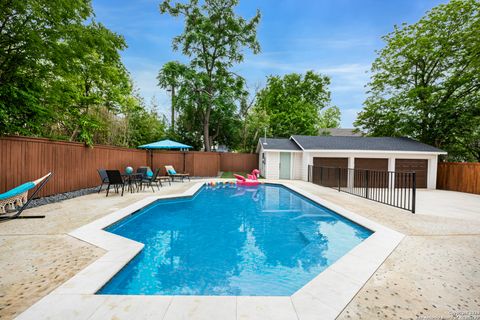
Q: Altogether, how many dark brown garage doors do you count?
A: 3